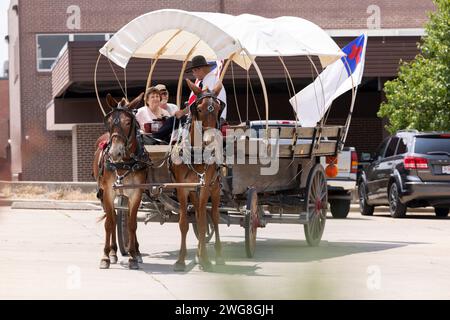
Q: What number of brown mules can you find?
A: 2